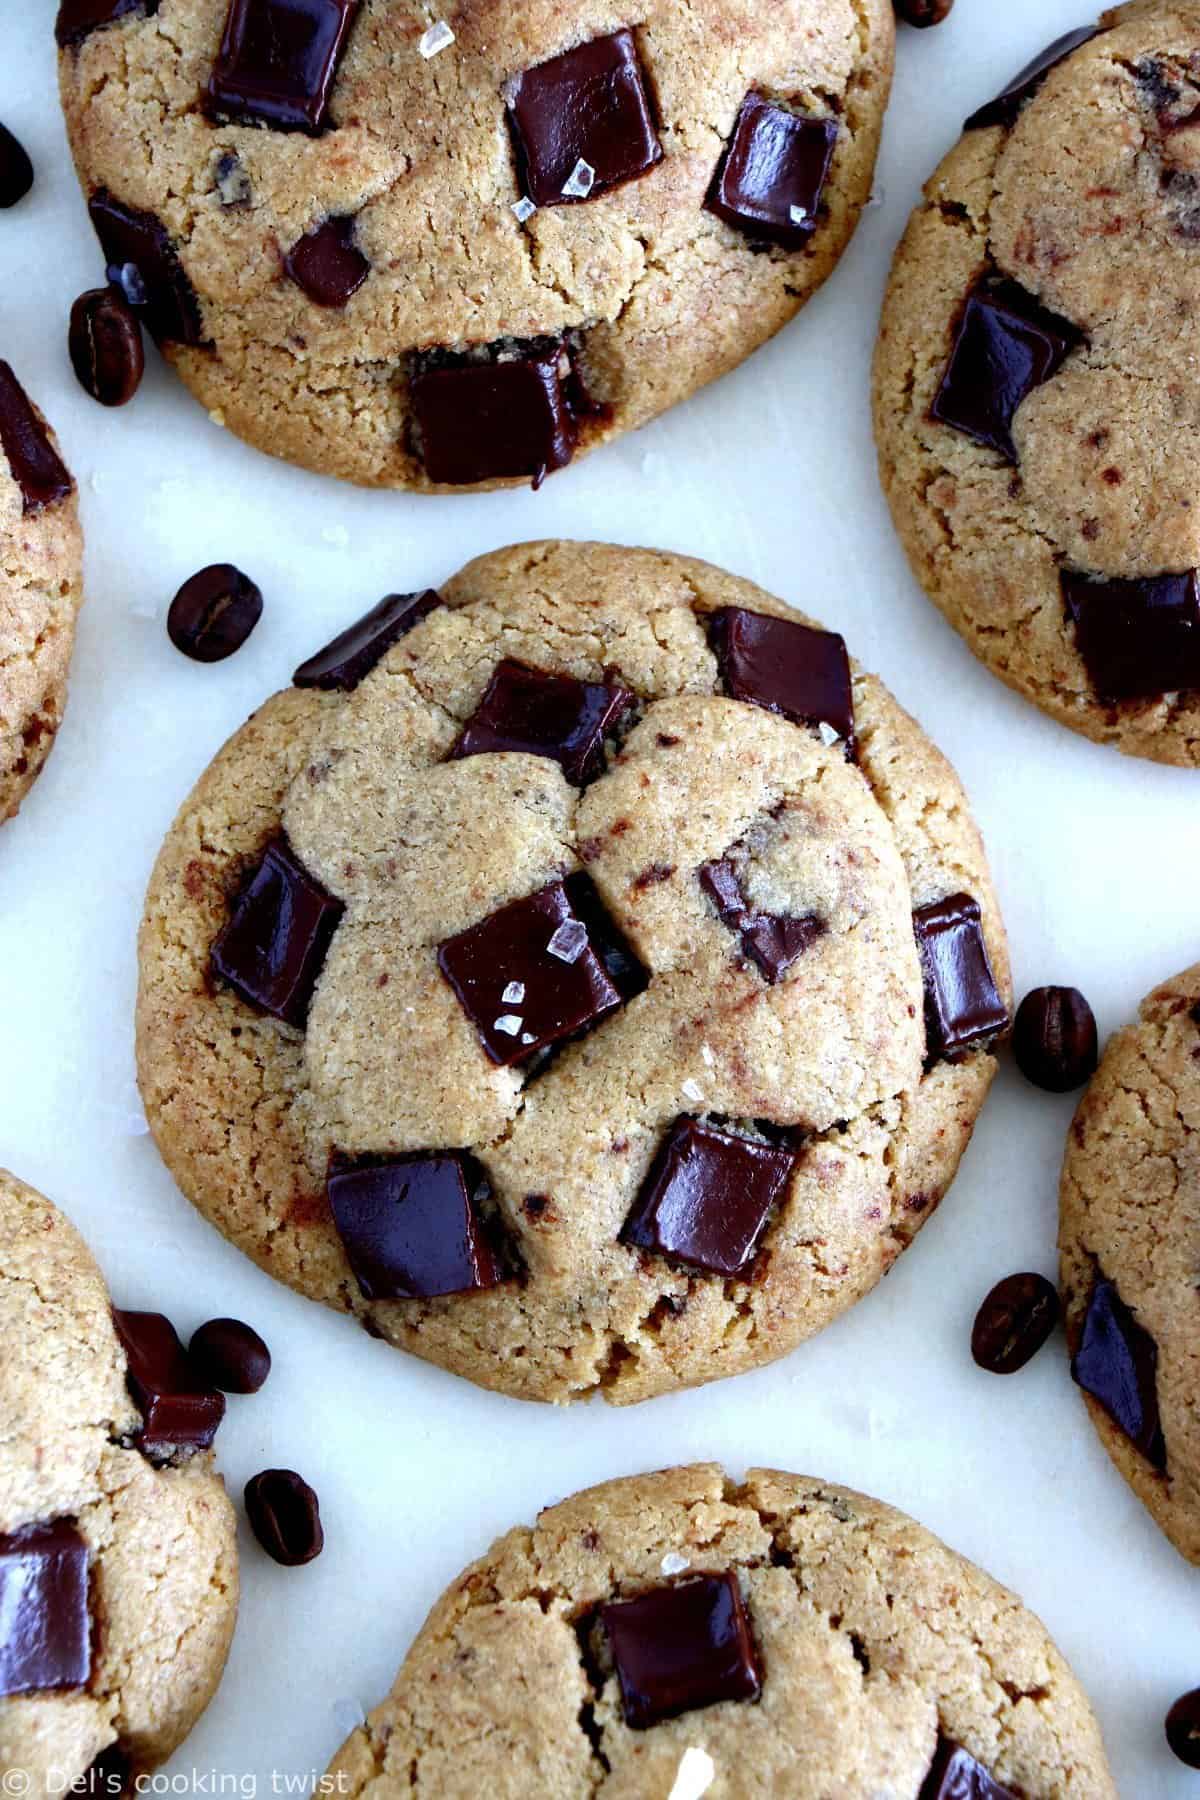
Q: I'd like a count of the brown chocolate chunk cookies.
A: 7